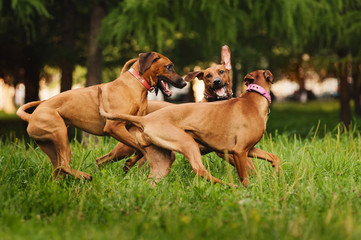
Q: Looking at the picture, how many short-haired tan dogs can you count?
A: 3